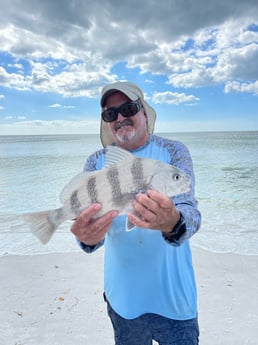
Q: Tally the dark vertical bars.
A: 4